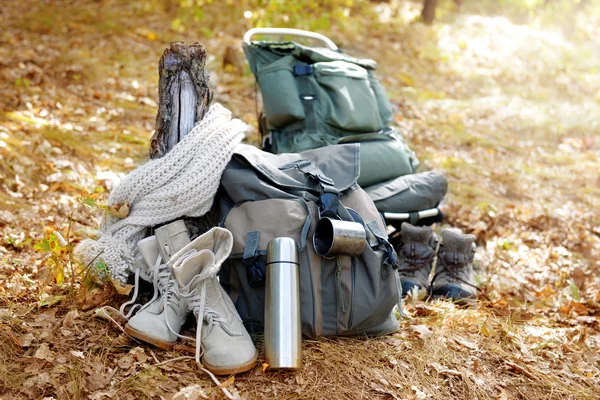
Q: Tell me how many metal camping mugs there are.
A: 1